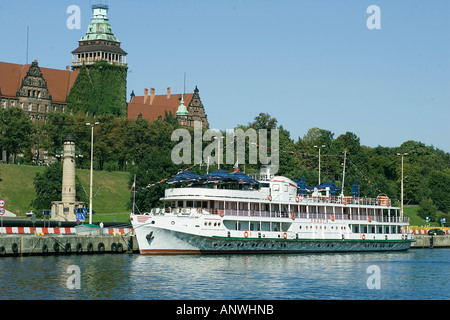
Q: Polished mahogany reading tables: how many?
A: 0